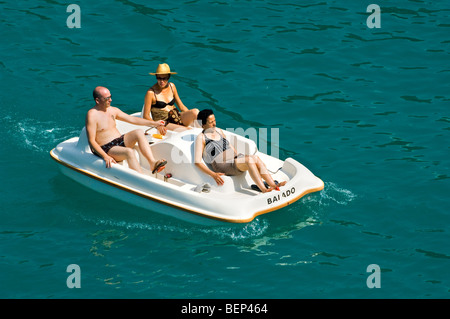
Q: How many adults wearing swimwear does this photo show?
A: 3